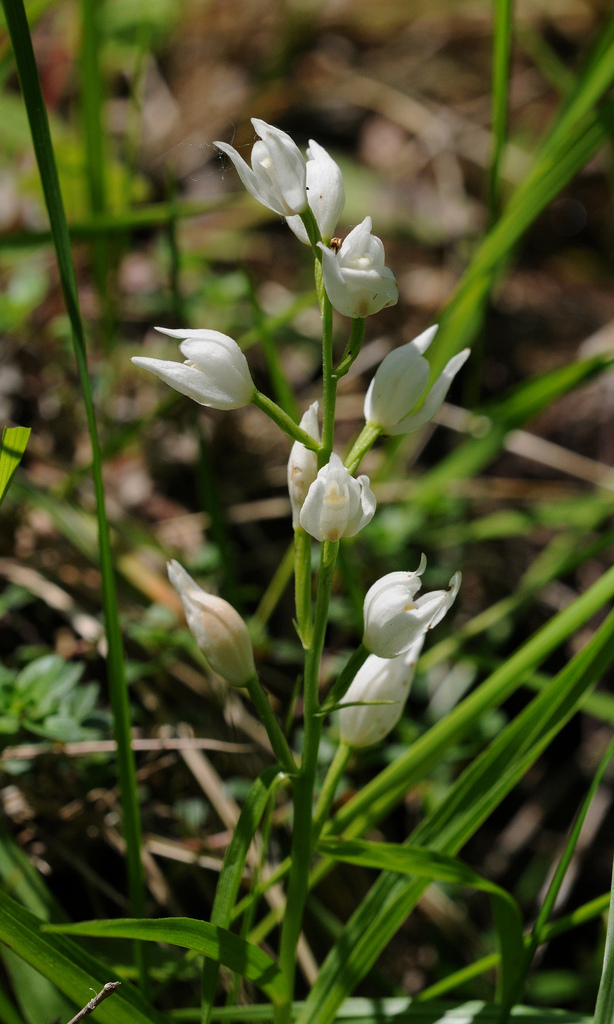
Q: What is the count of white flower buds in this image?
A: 10